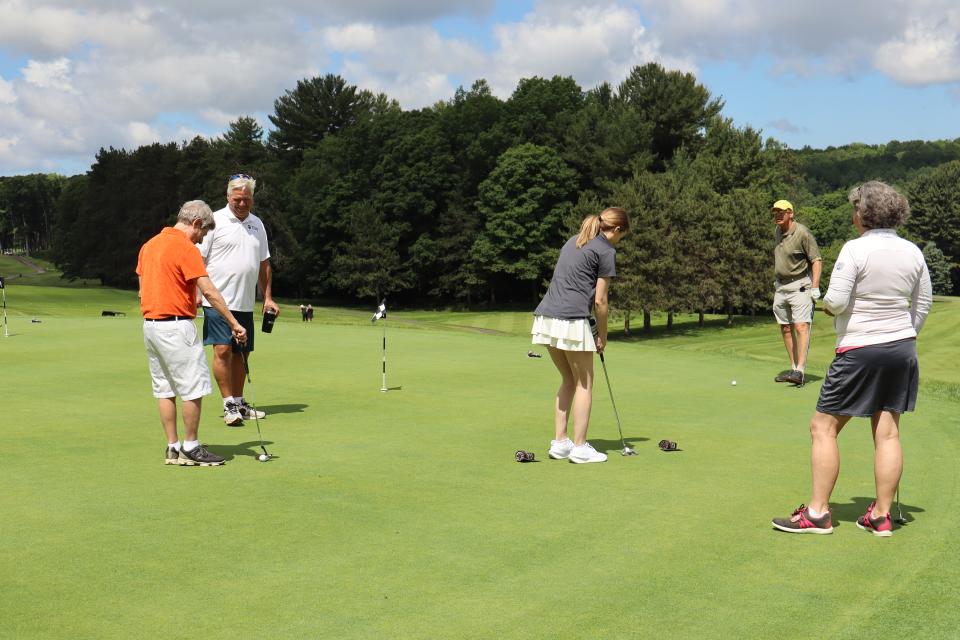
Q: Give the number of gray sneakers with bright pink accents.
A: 2